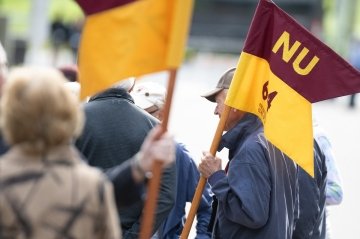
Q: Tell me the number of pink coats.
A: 0